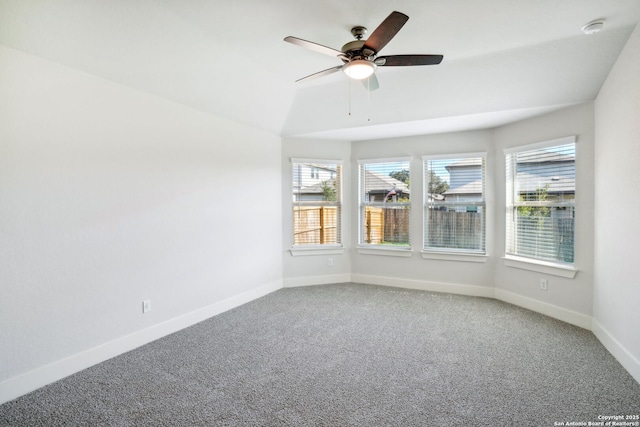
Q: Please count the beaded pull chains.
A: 2